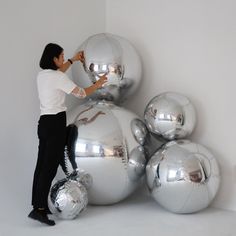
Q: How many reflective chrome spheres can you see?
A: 5